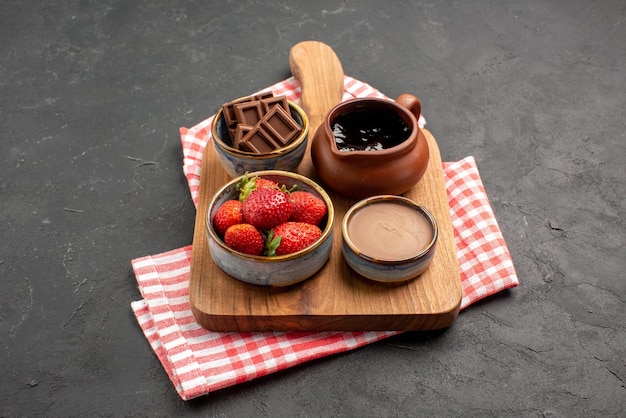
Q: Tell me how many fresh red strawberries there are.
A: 6